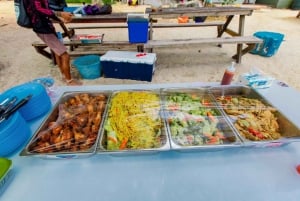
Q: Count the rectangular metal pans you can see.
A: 4